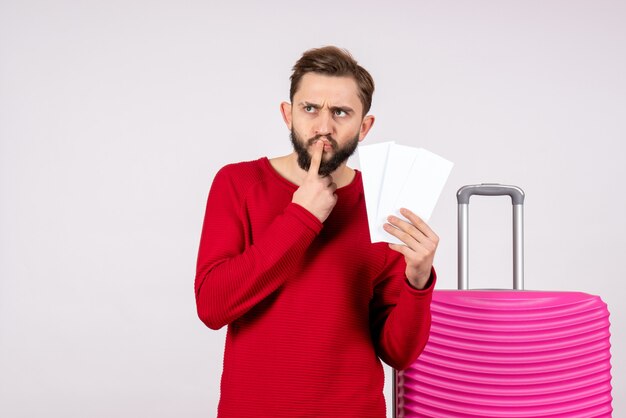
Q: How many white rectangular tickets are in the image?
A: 3